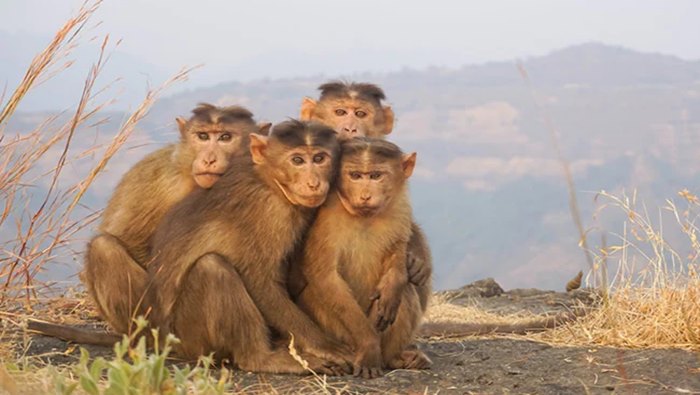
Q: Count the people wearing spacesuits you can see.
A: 0